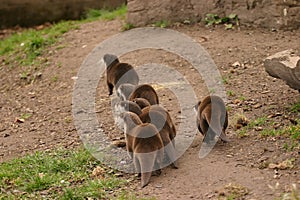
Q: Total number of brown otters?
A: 6